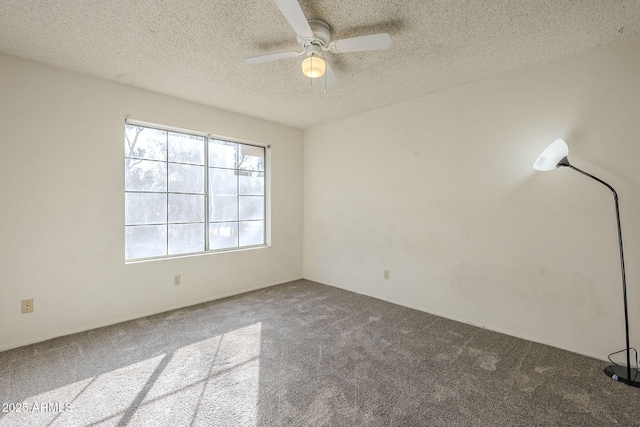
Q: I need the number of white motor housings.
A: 1